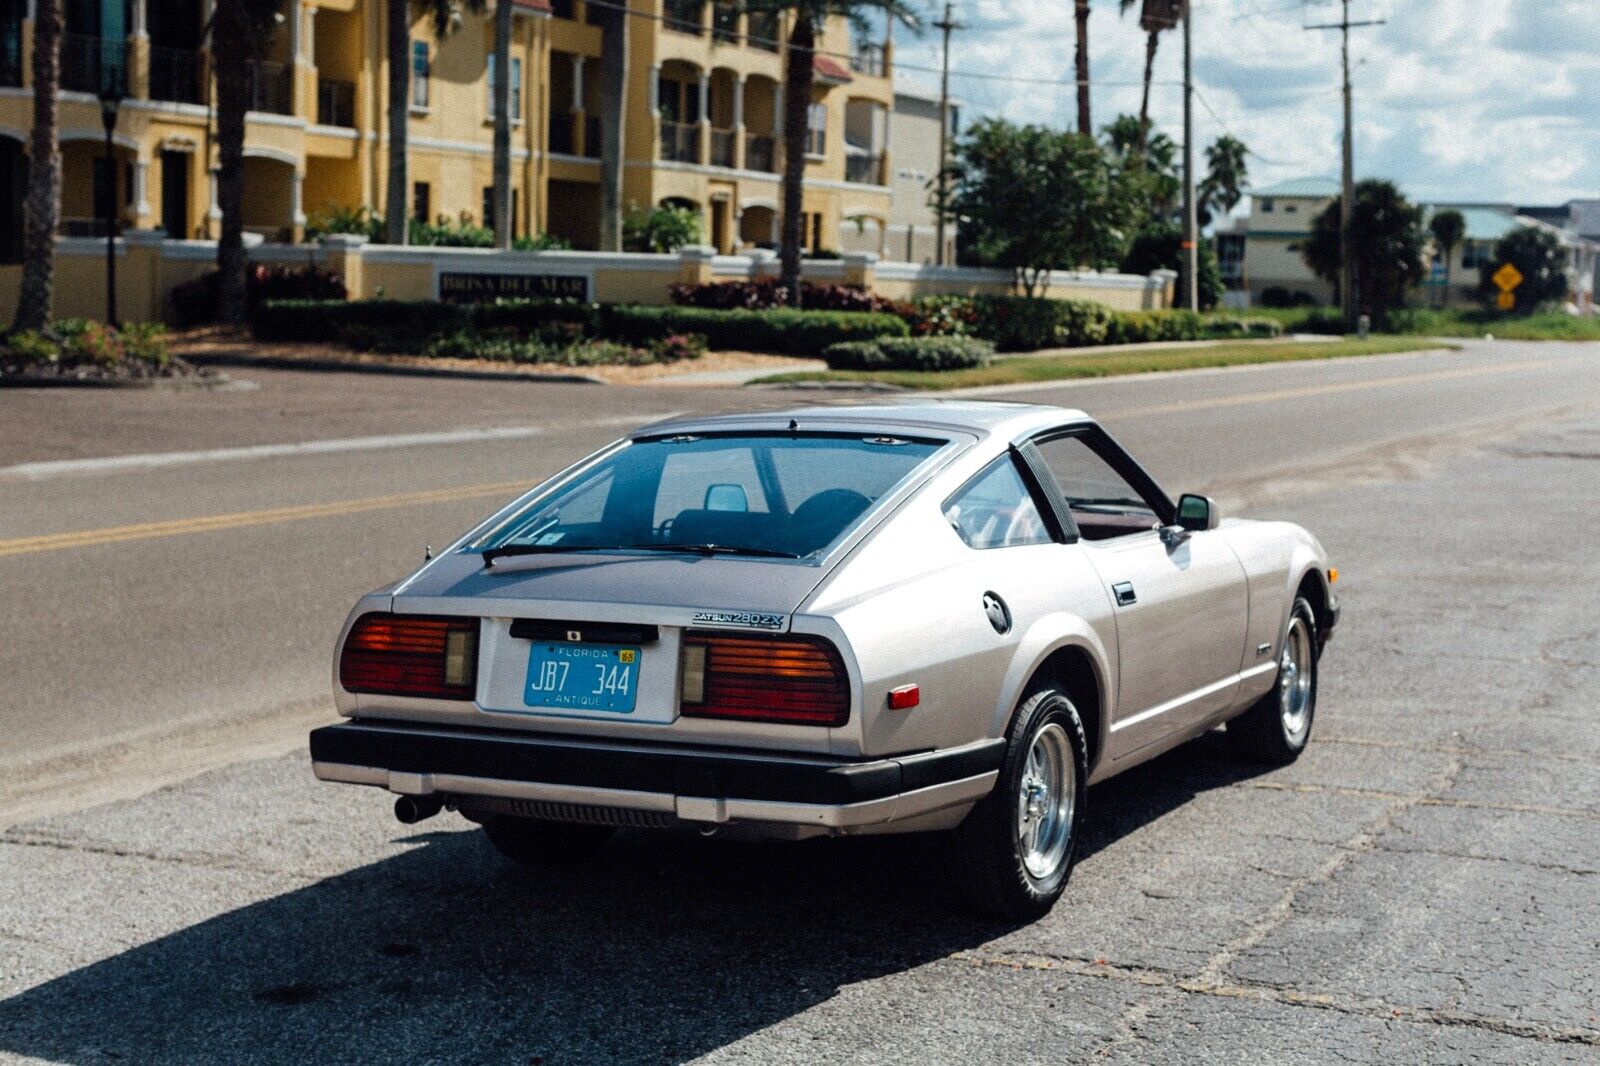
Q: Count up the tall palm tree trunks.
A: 8